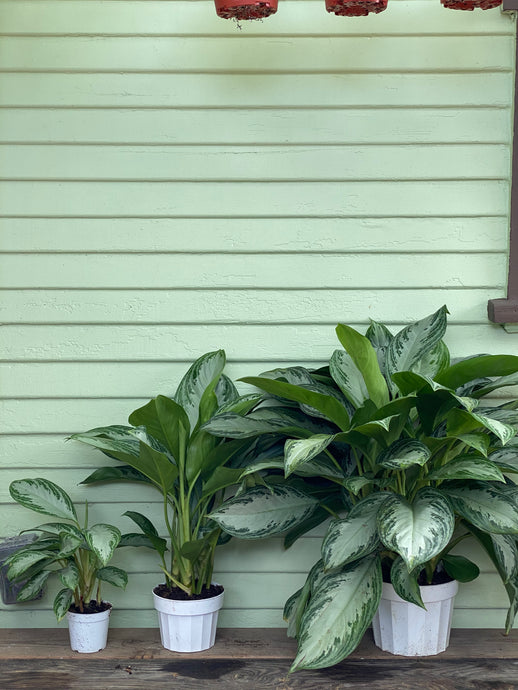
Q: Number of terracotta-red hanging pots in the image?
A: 3